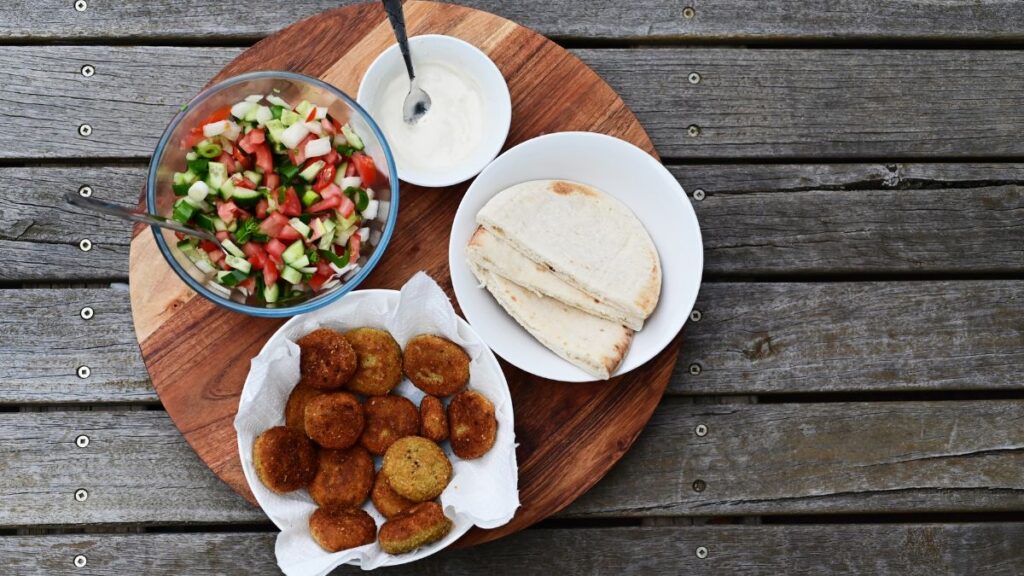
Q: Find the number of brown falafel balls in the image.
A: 14